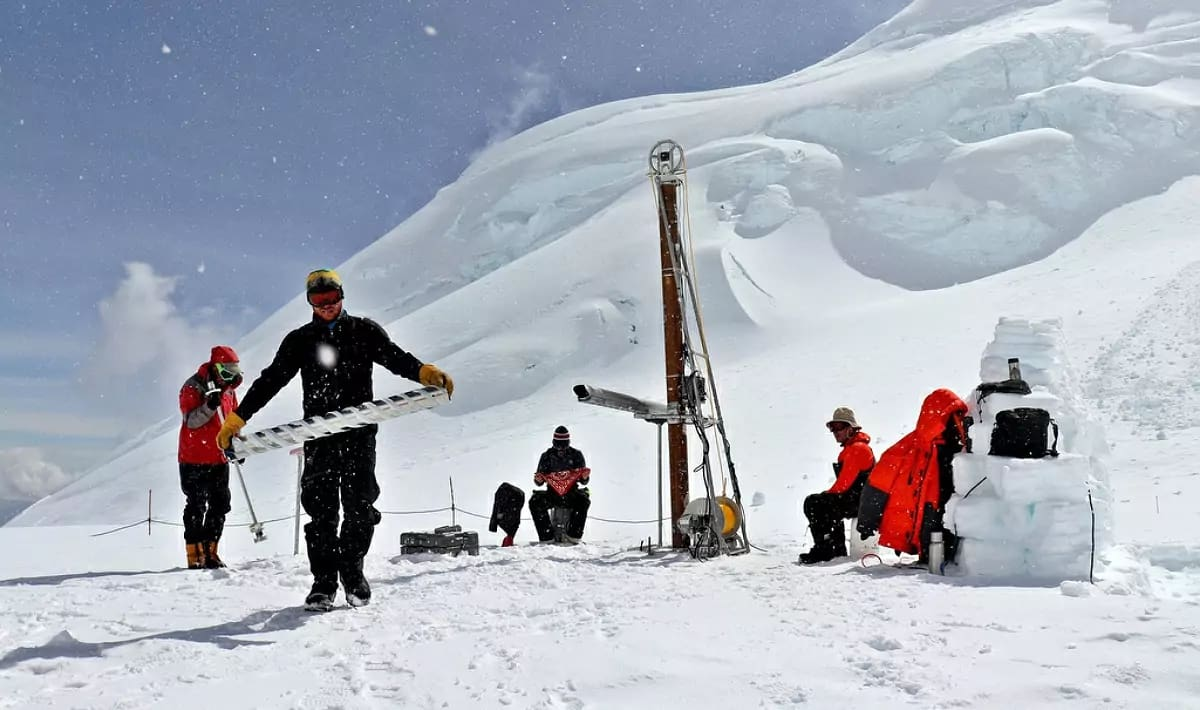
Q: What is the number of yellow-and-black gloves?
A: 2